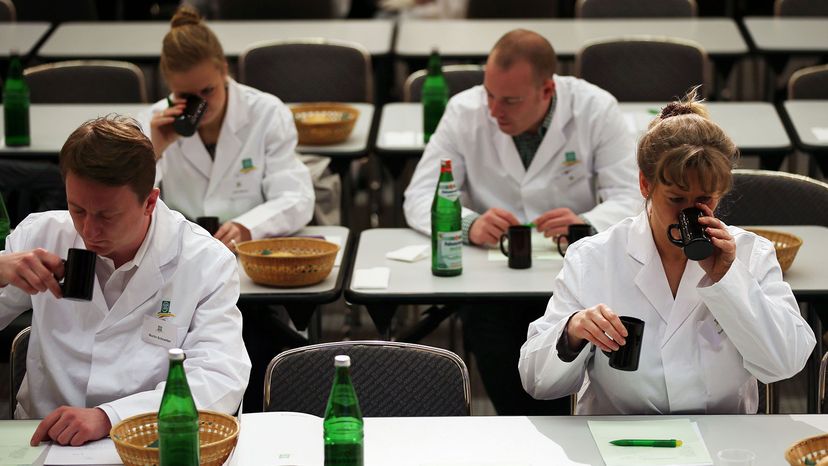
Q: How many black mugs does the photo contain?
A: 7